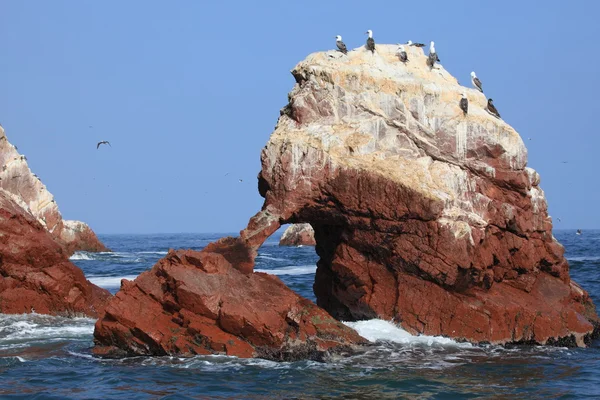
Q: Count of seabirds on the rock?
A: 8